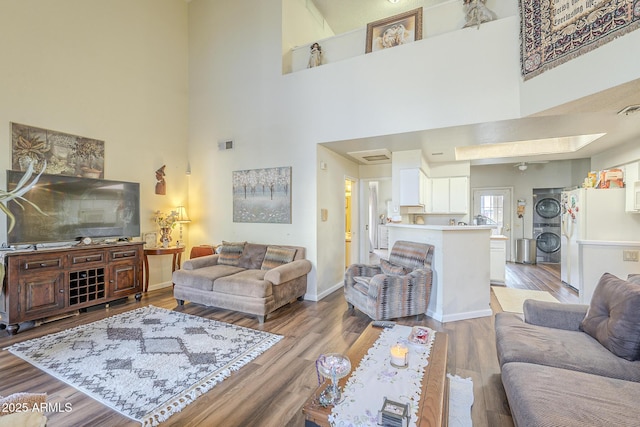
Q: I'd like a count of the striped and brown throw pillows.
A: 2